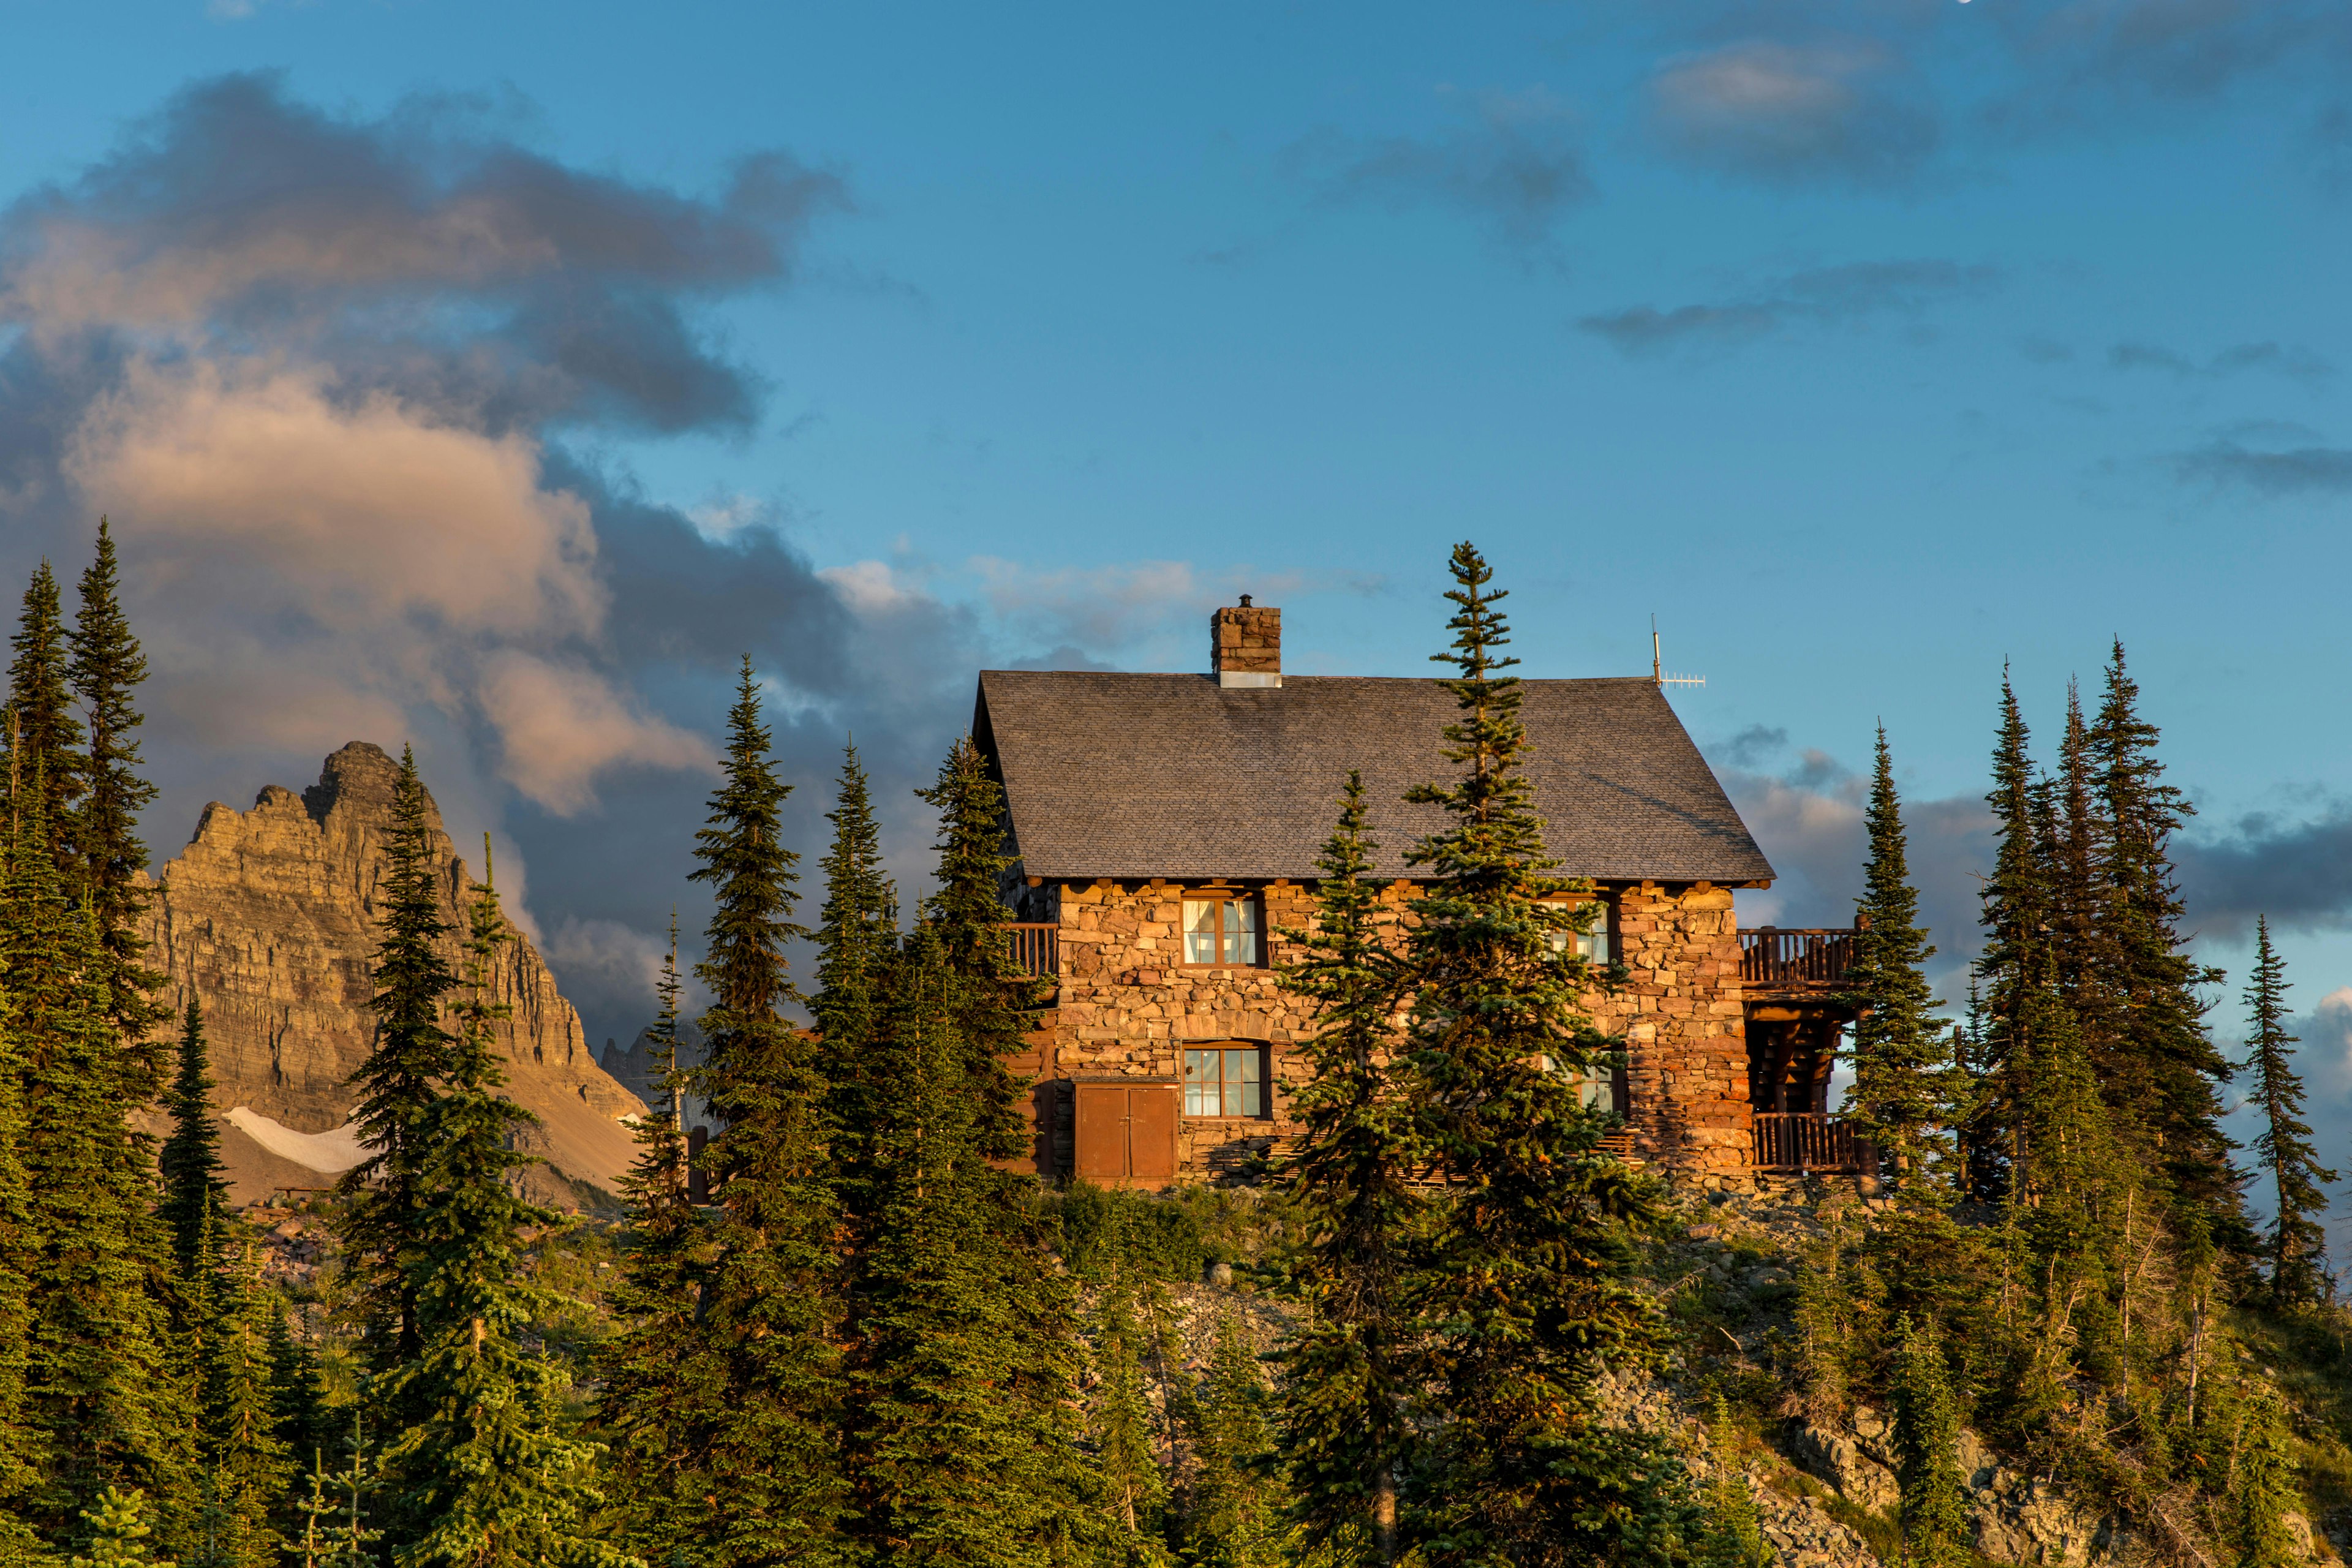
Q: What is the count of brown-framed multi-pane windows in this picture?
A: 4